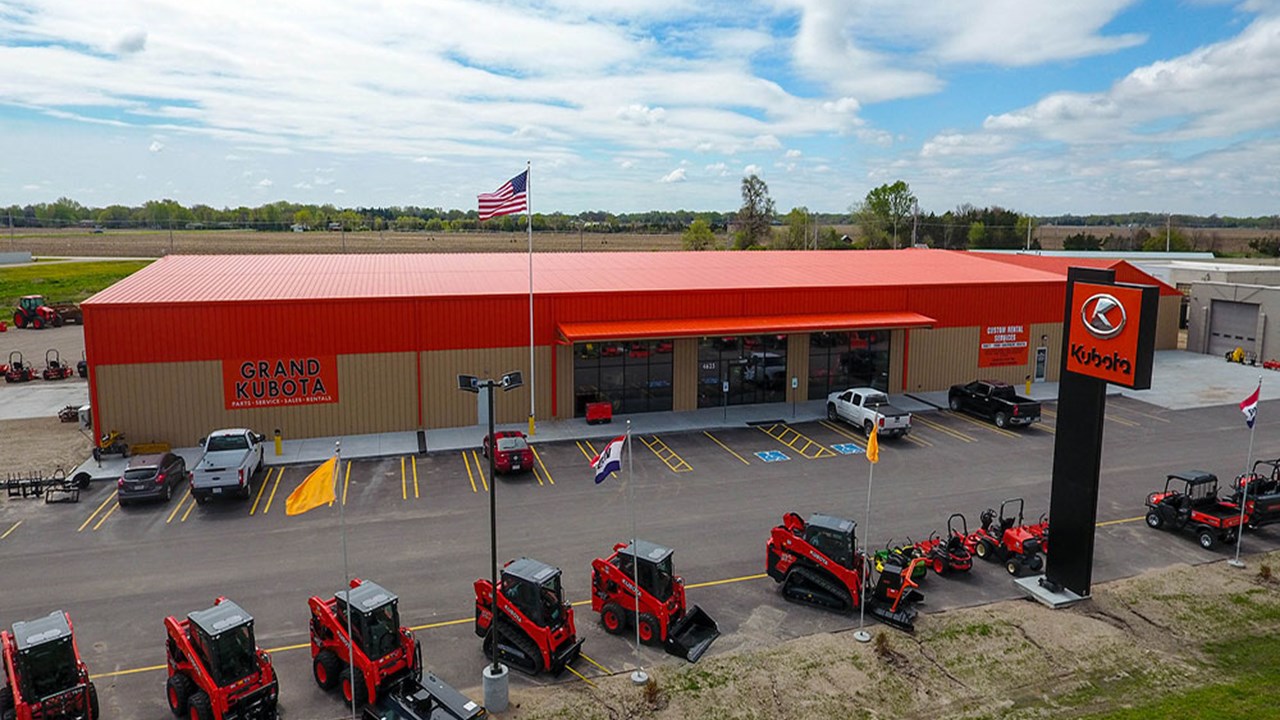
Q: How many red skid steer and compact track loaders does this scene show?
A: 6